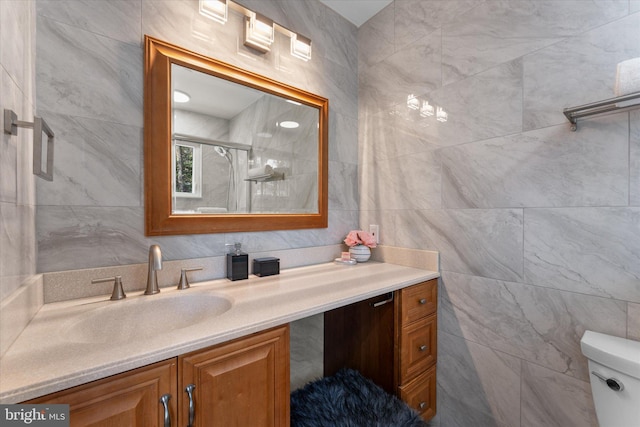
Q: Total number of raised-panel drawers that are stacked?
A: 3